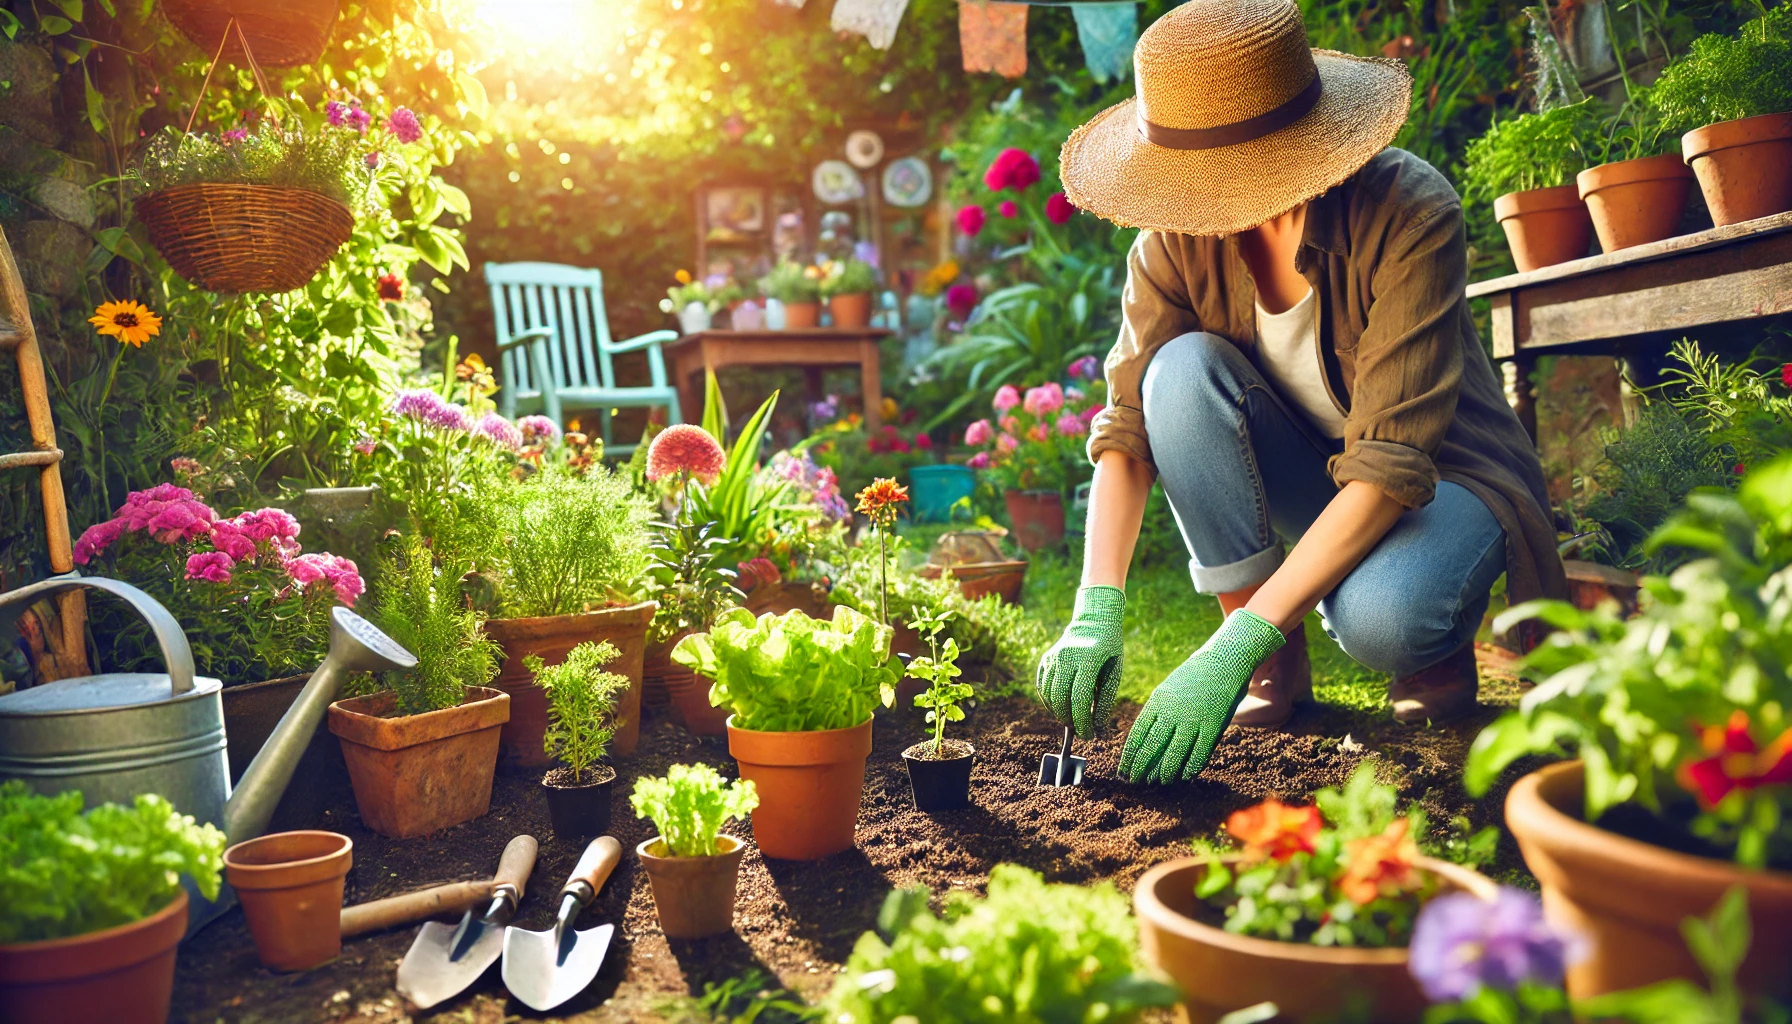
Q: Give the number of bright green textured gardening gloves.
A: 2